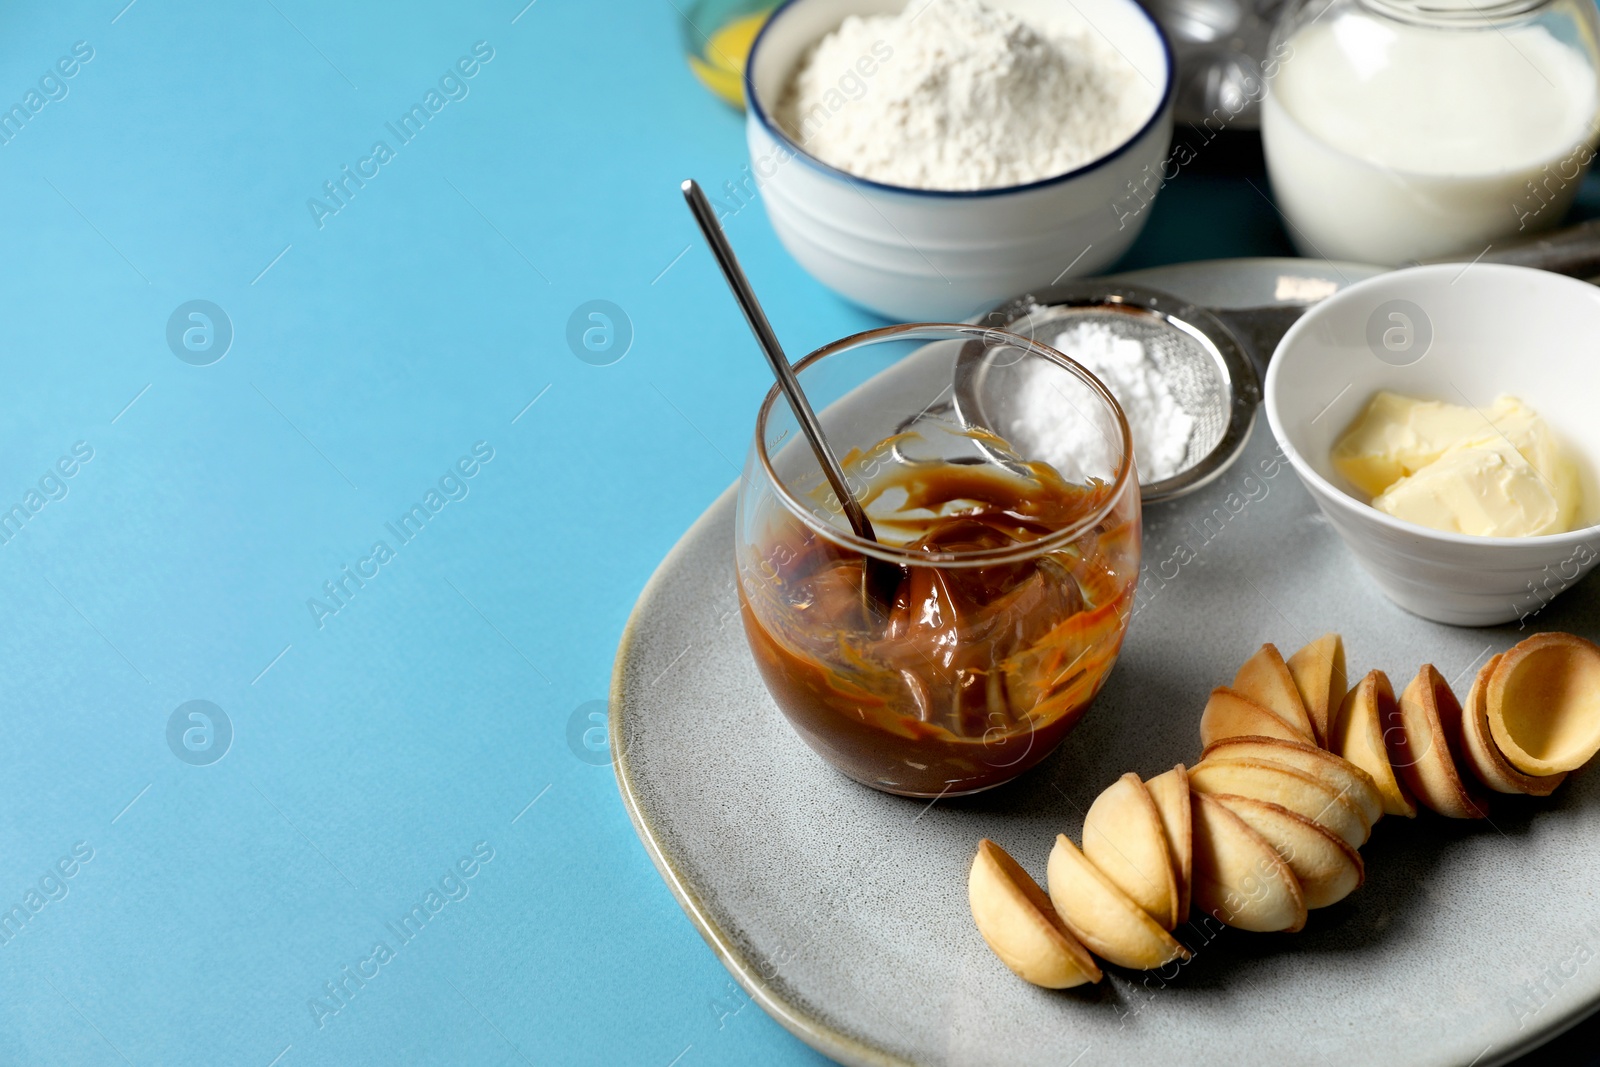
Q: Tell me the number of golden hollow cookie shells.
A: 15